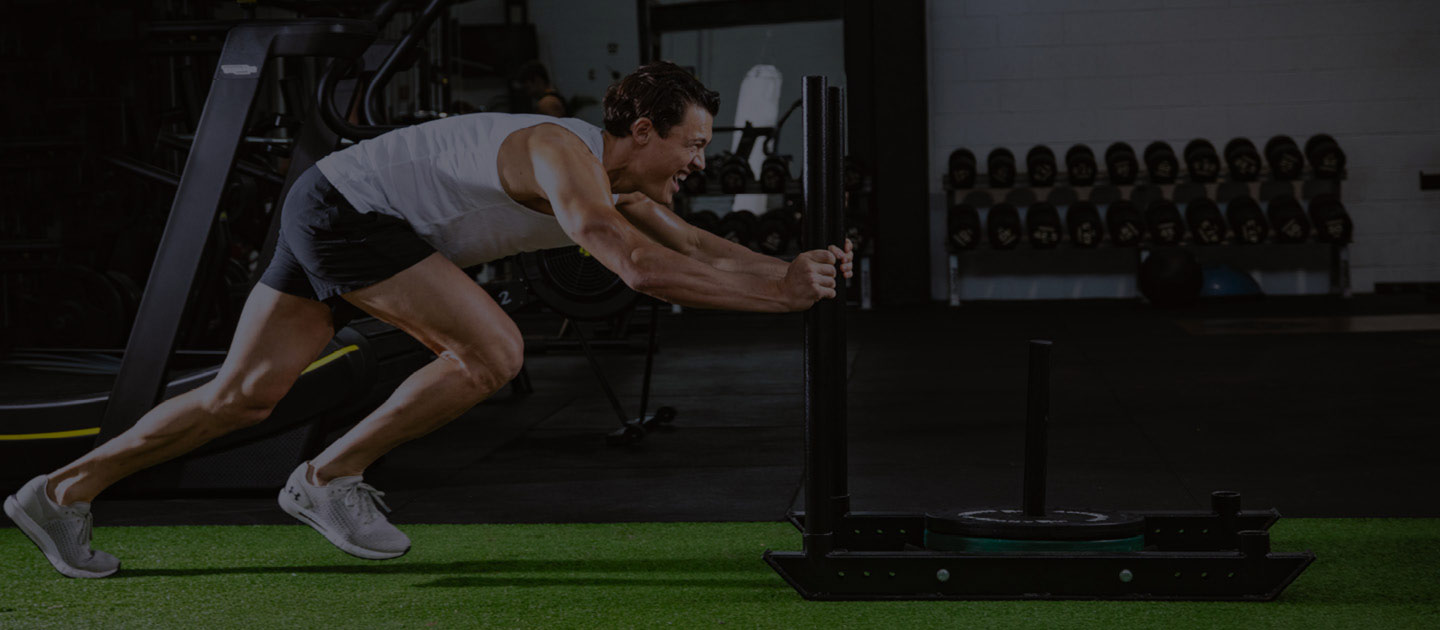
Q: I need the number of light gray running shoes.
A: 2